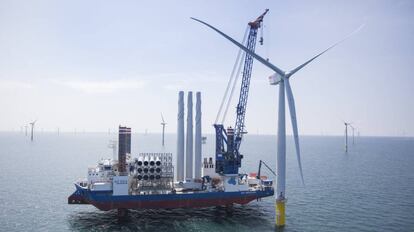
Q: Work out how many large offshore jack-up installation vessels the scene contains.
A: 1